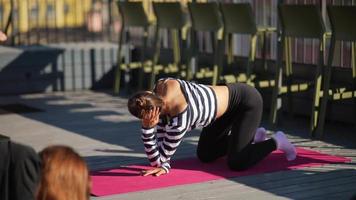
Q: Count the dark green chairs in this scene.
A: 6